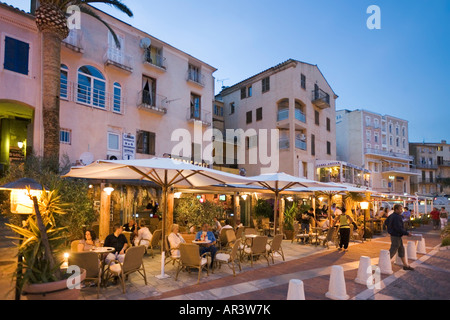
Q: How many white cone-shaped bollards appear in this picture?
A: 7